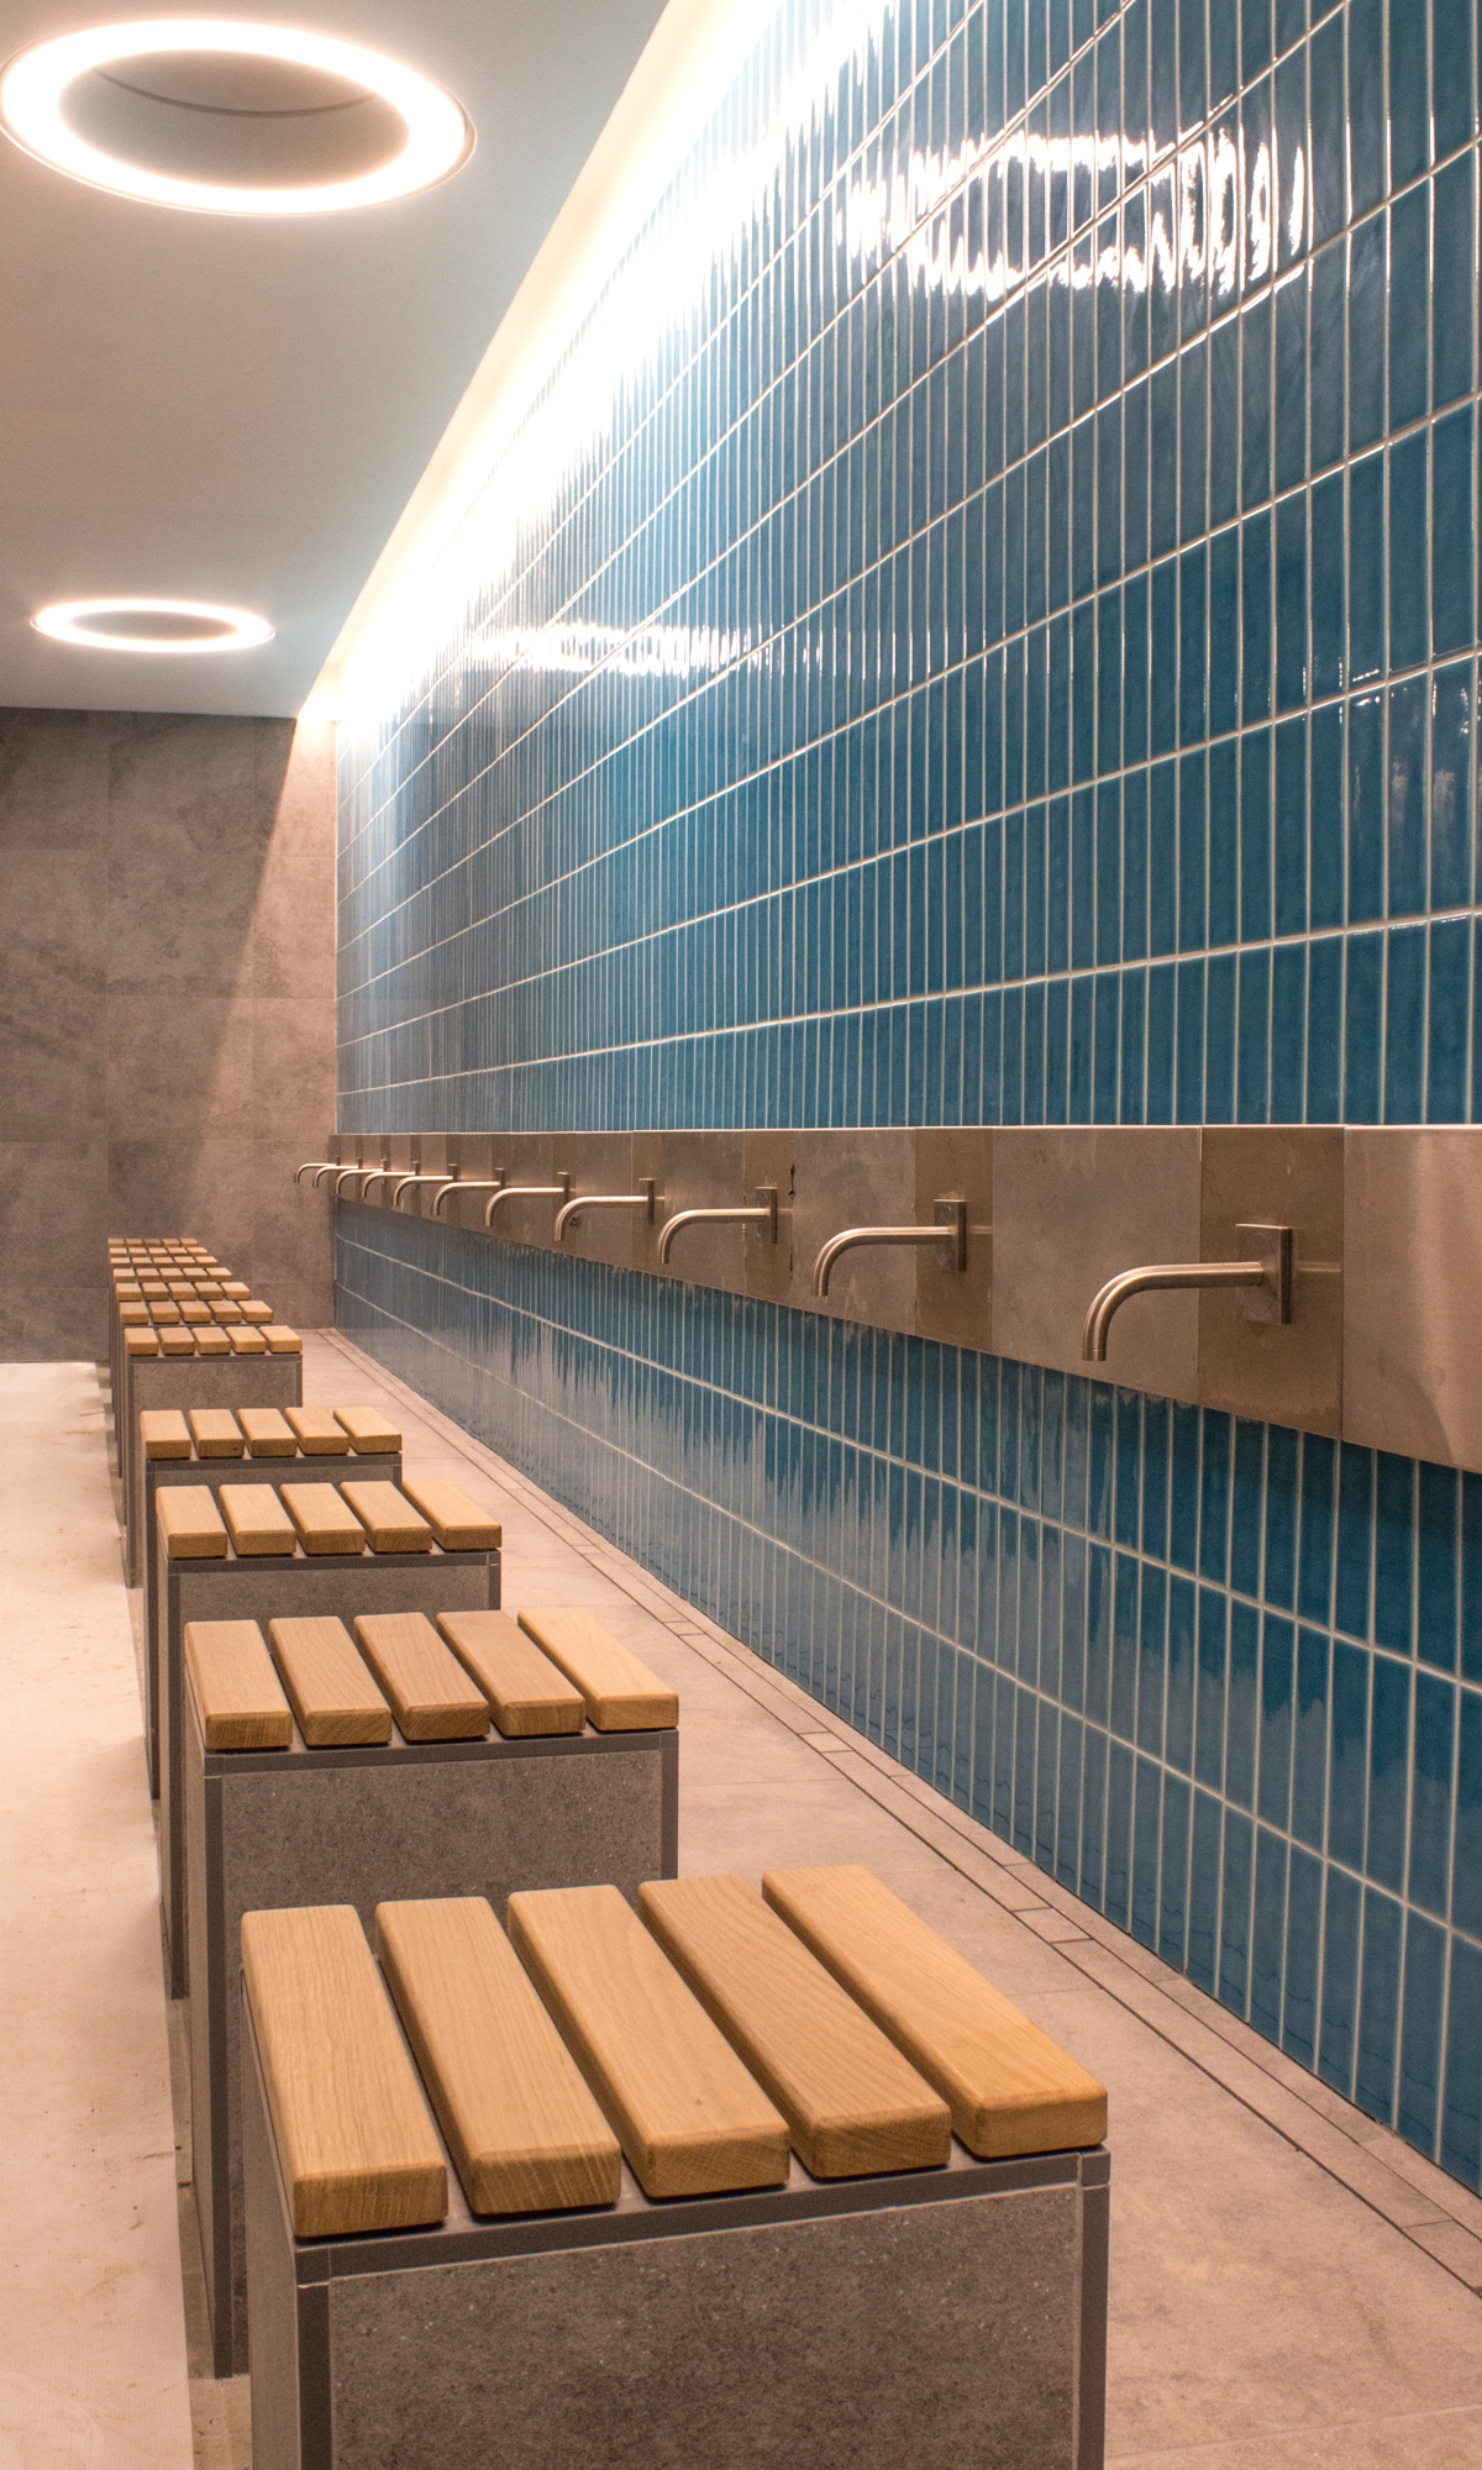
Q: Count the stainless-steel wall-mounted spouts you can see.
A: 11